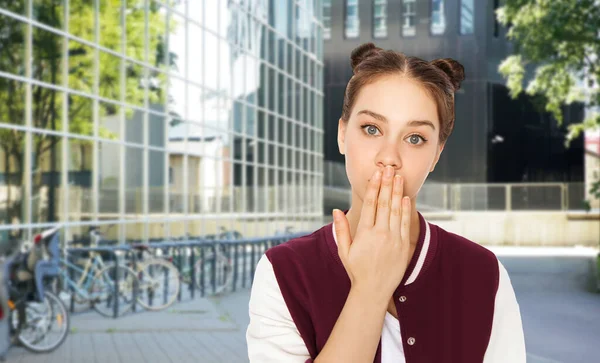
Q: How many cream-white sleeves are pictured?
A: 2